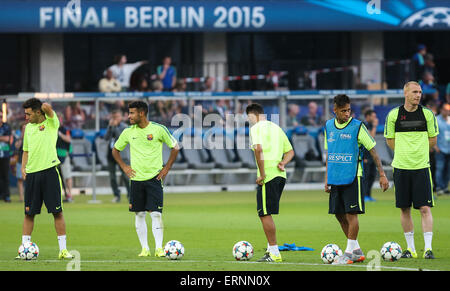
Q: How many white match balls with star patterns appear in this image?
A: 5